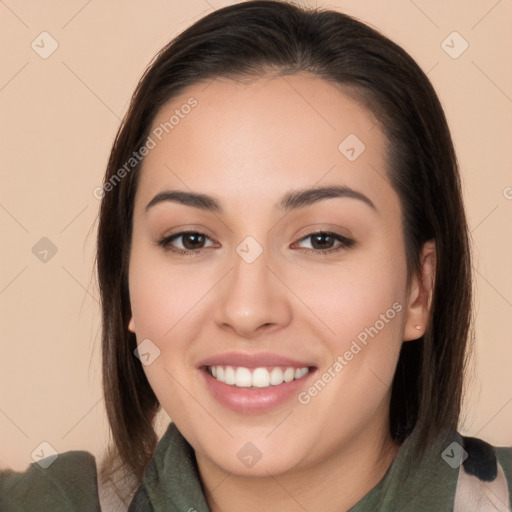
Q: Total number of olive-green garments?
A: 1